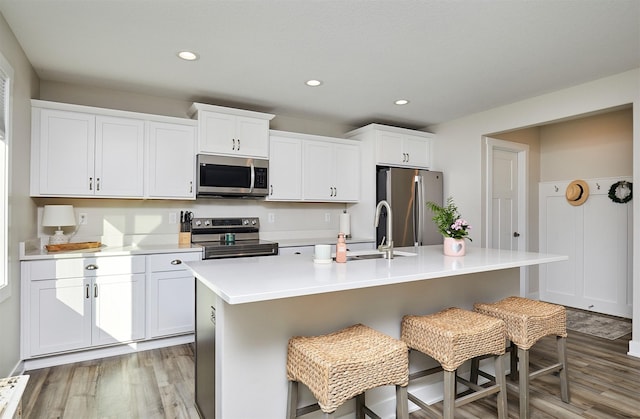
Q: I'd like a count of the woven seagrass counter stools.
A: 3